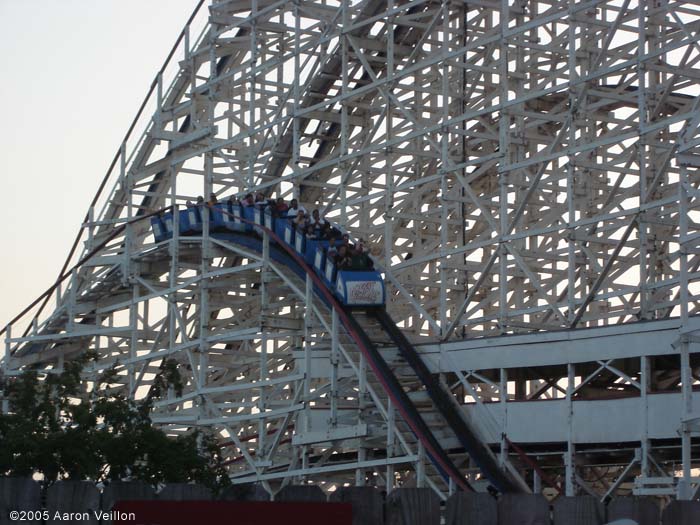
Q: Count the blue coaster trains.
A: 1